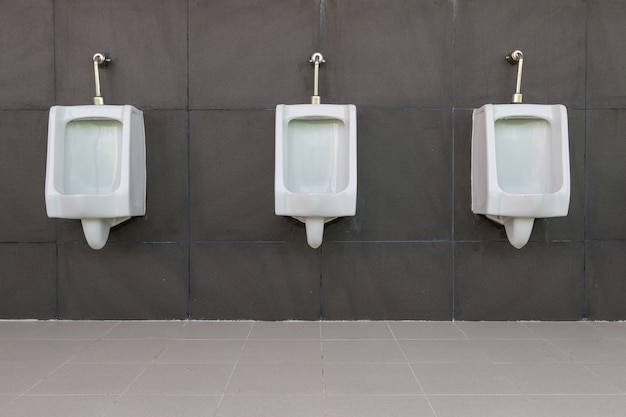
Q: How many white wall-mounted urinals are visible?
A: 3